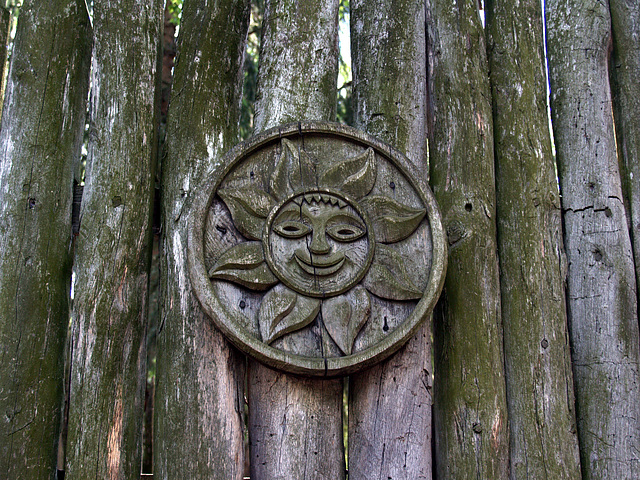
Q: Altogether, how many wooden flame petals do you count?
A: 8